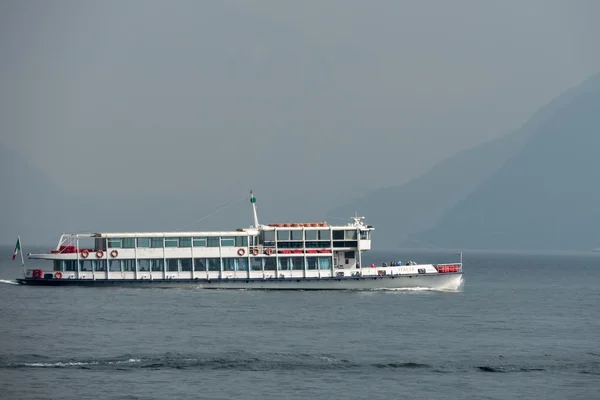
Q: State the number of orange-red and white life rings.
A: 7